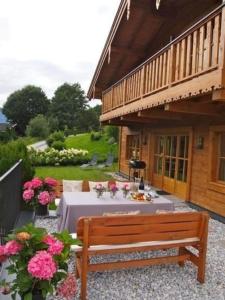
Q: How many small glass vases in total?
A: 3